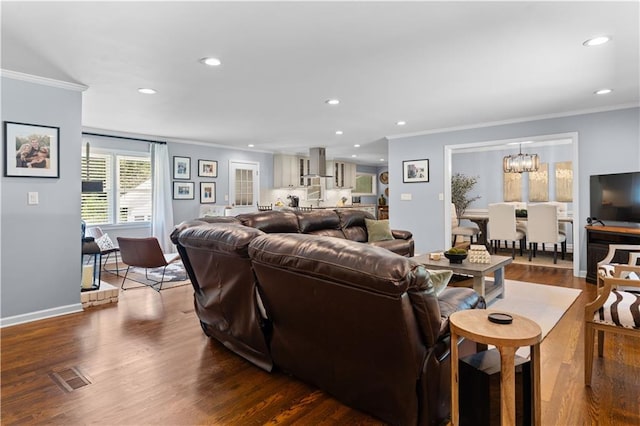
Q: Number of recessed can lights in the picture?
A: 11